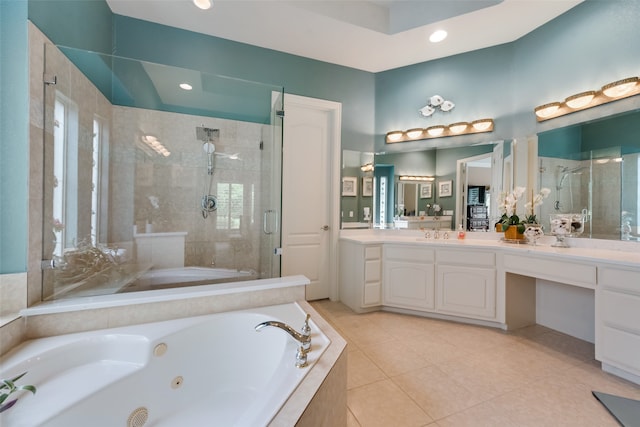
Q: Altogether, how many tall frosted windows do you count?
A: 2